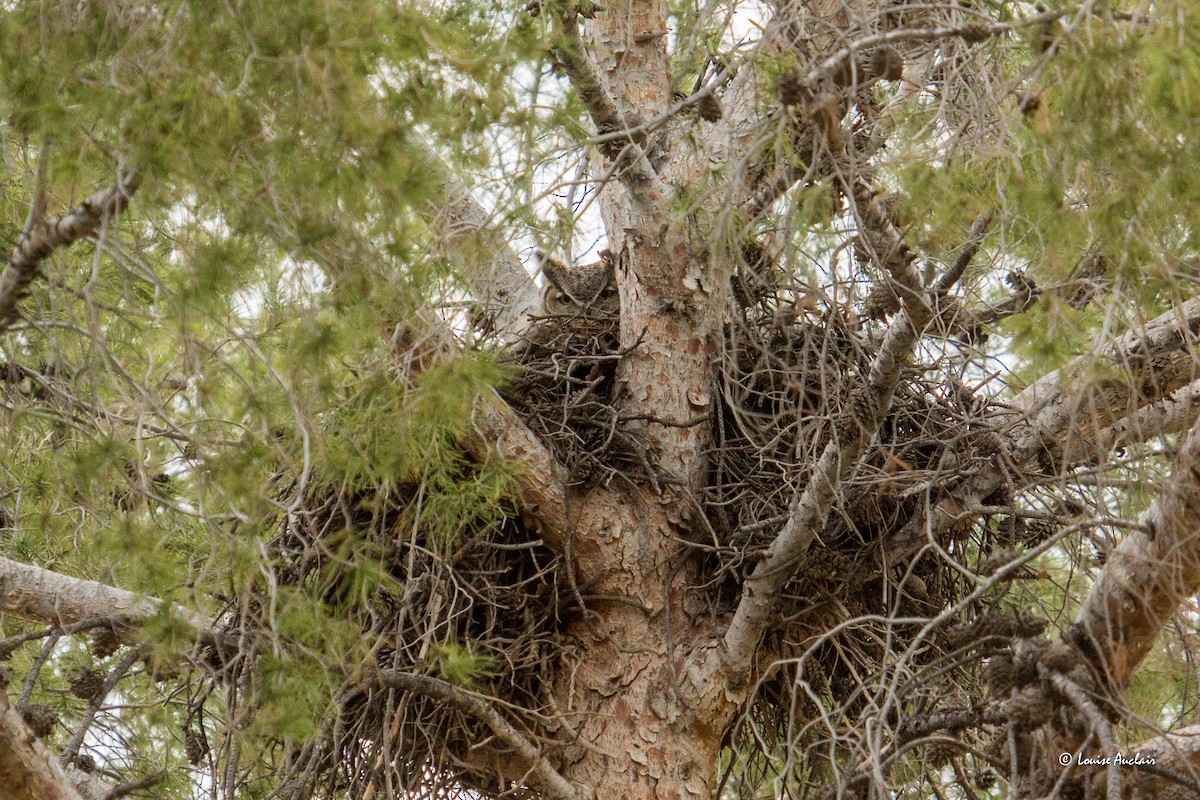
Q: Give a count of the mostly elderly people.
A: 0